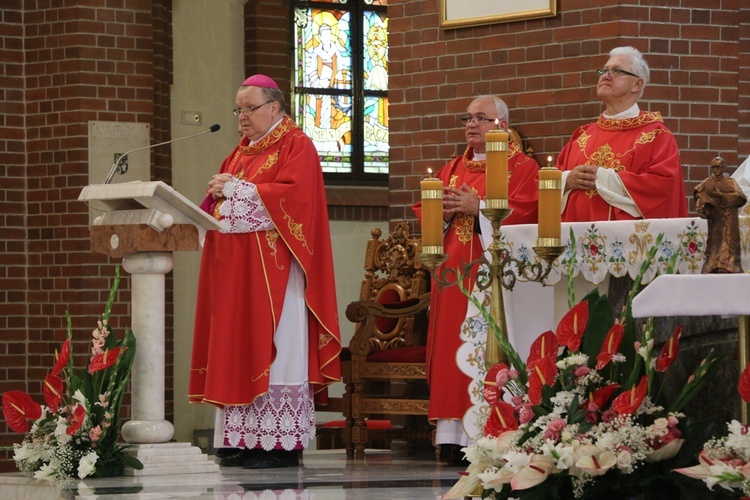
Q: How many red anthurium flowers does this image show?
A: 15